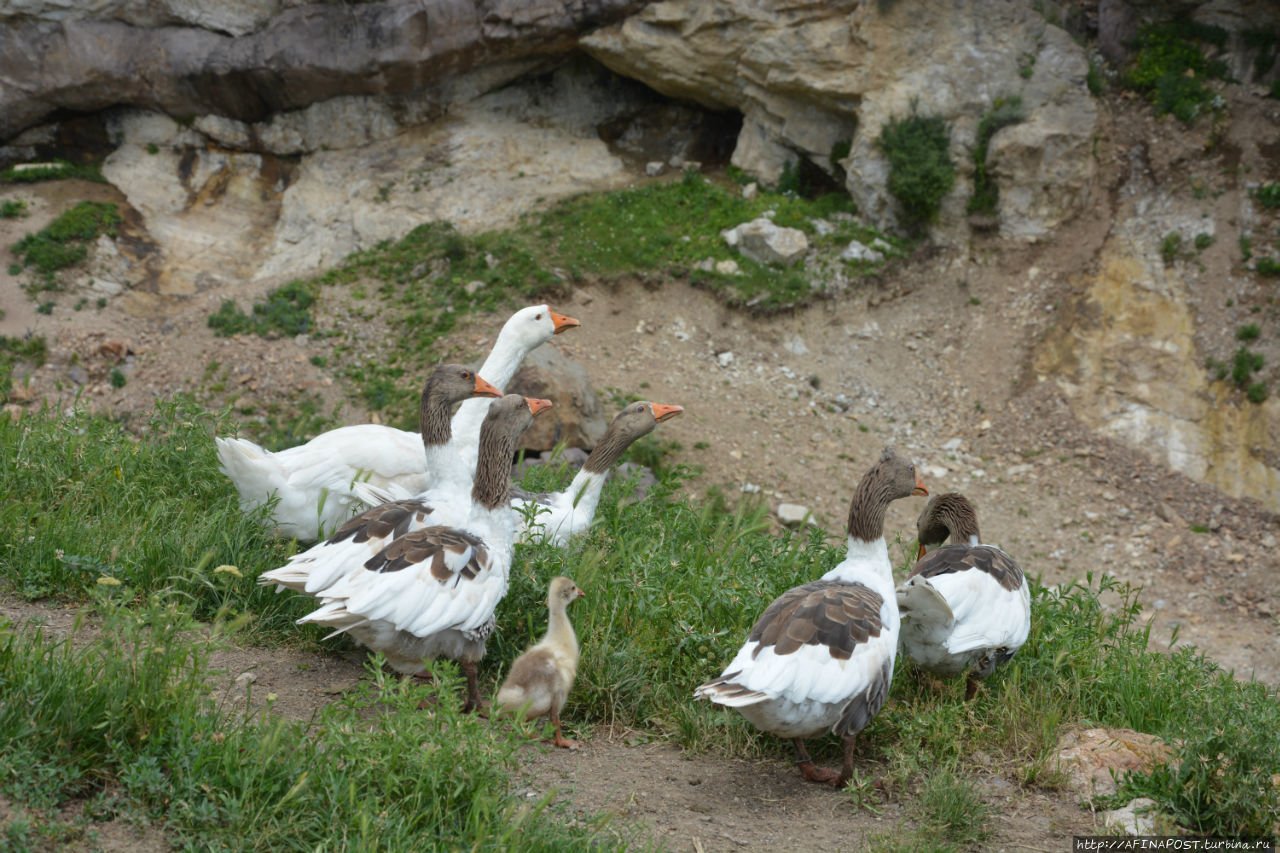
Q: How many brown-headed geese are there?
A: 5